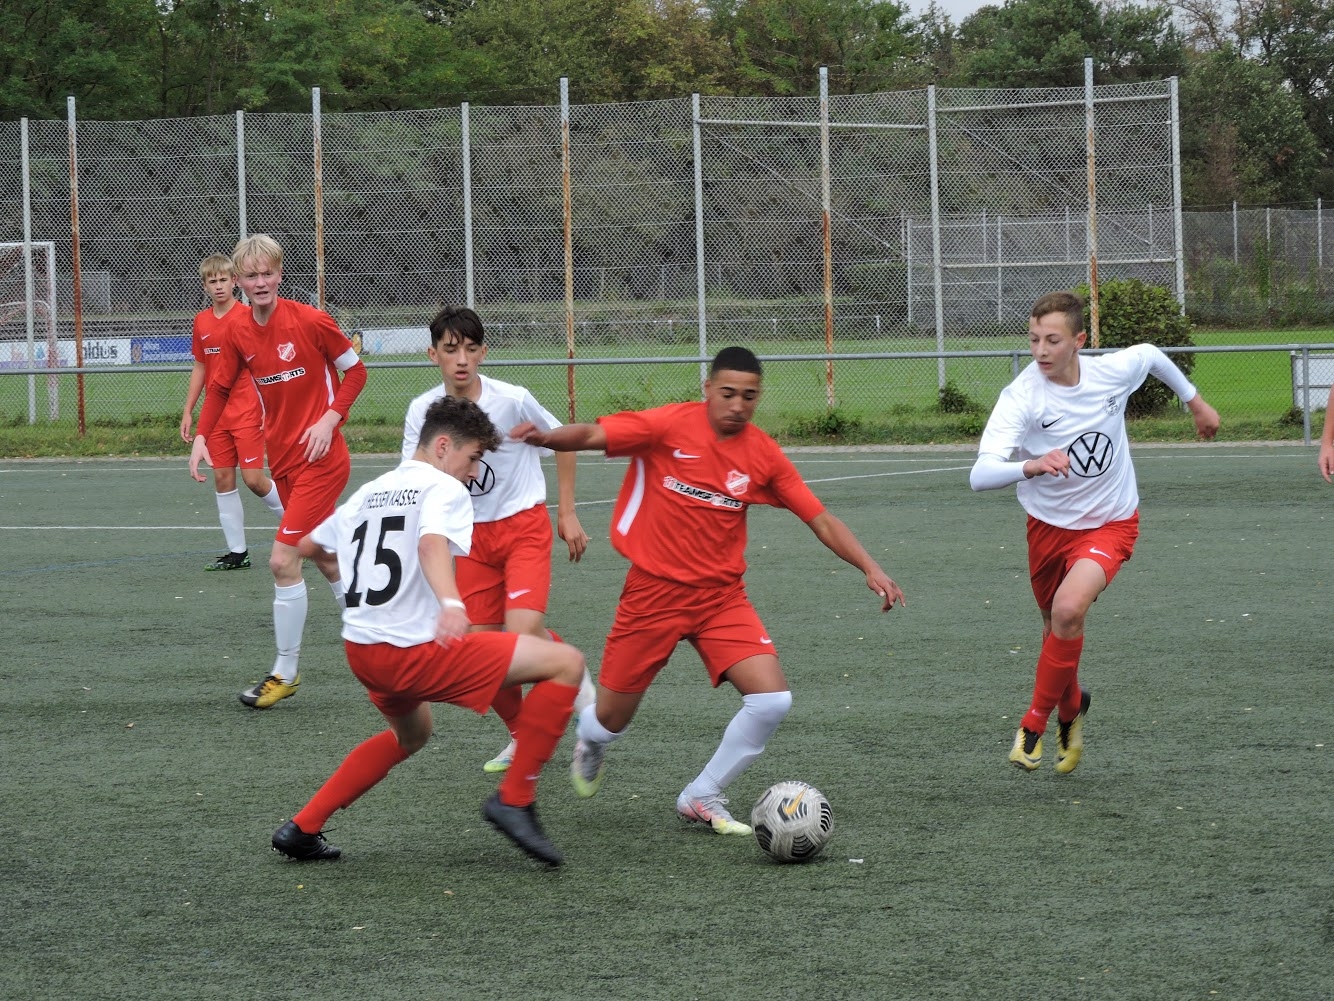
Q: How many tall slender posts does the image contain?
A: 11